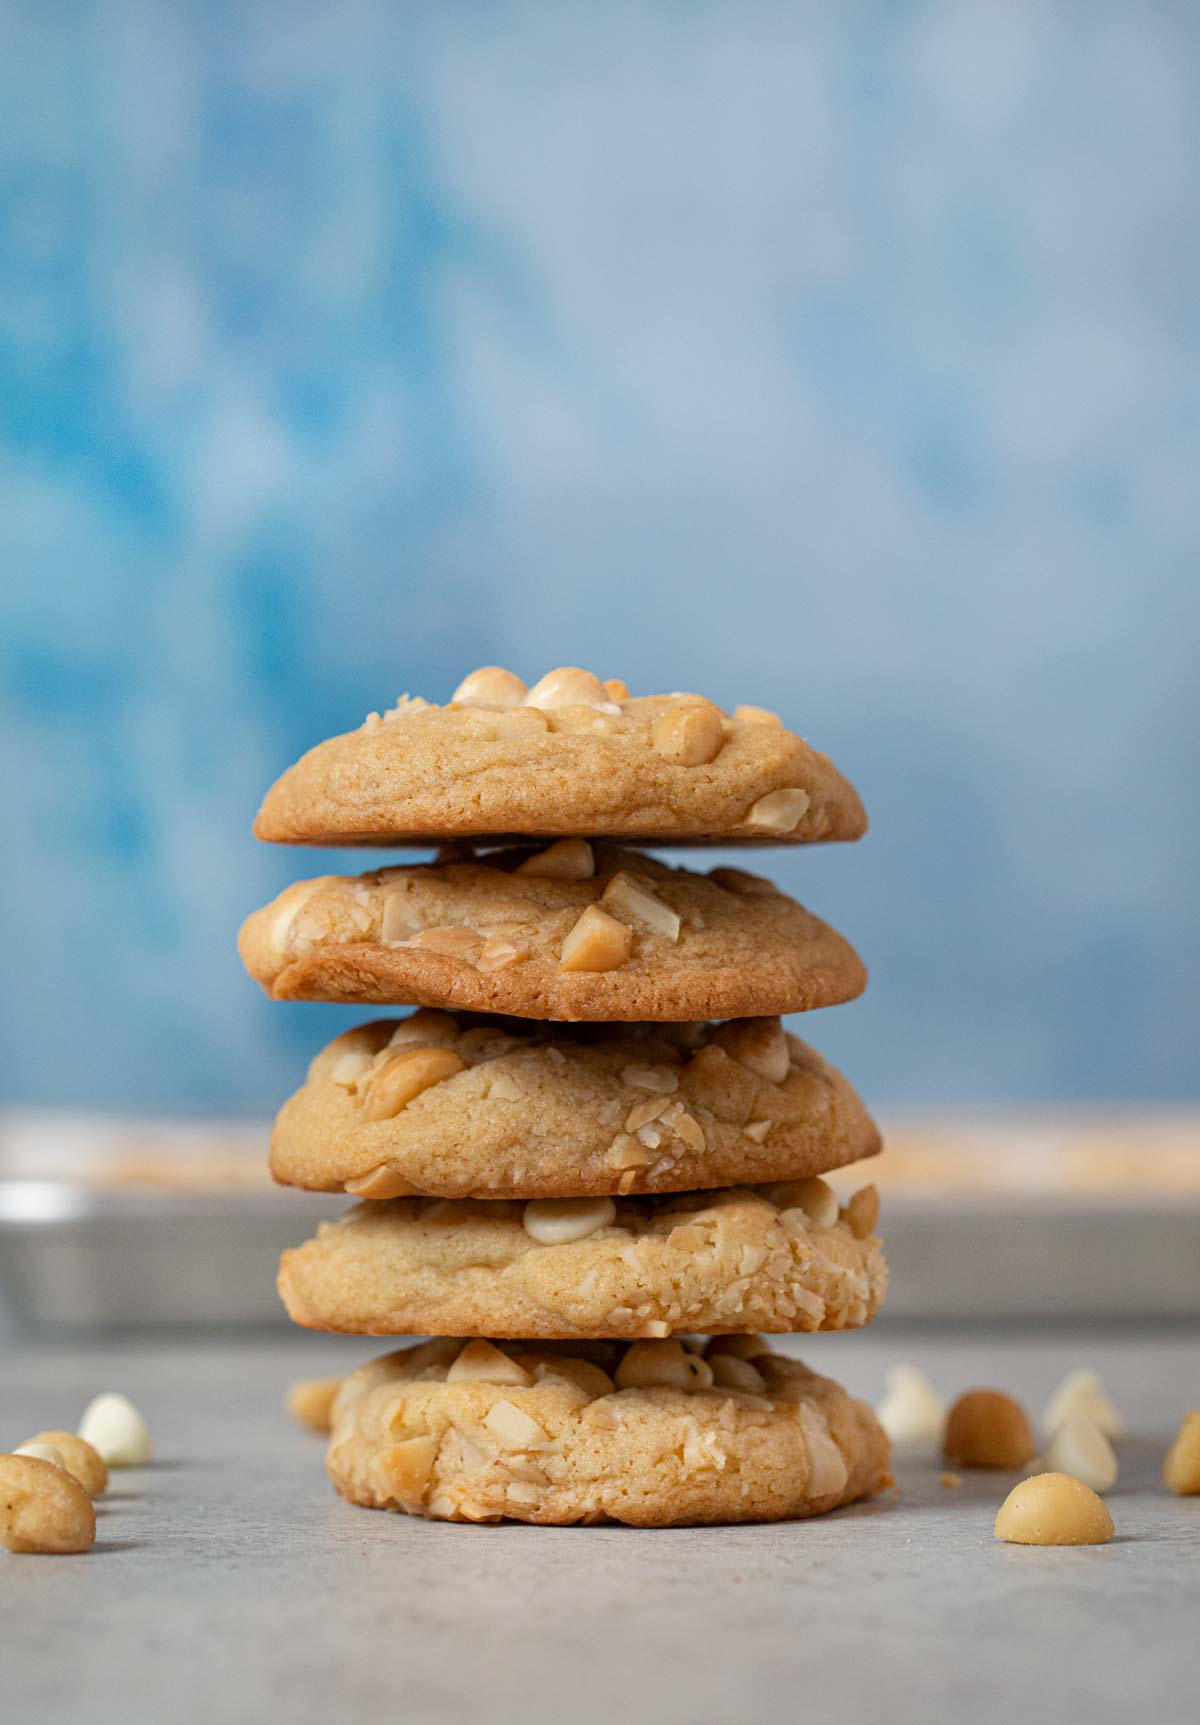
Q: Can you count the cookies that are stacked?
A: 5